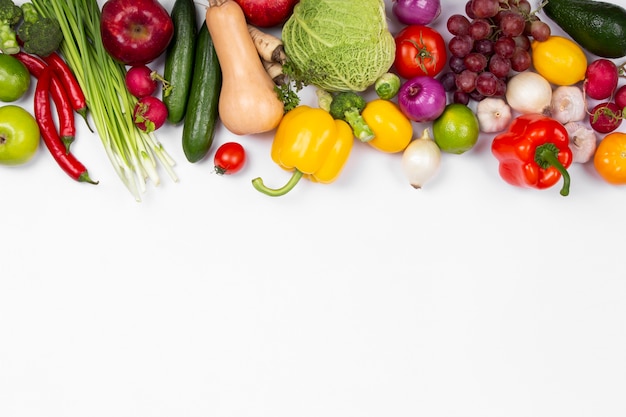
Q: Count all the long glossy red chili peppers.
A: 3